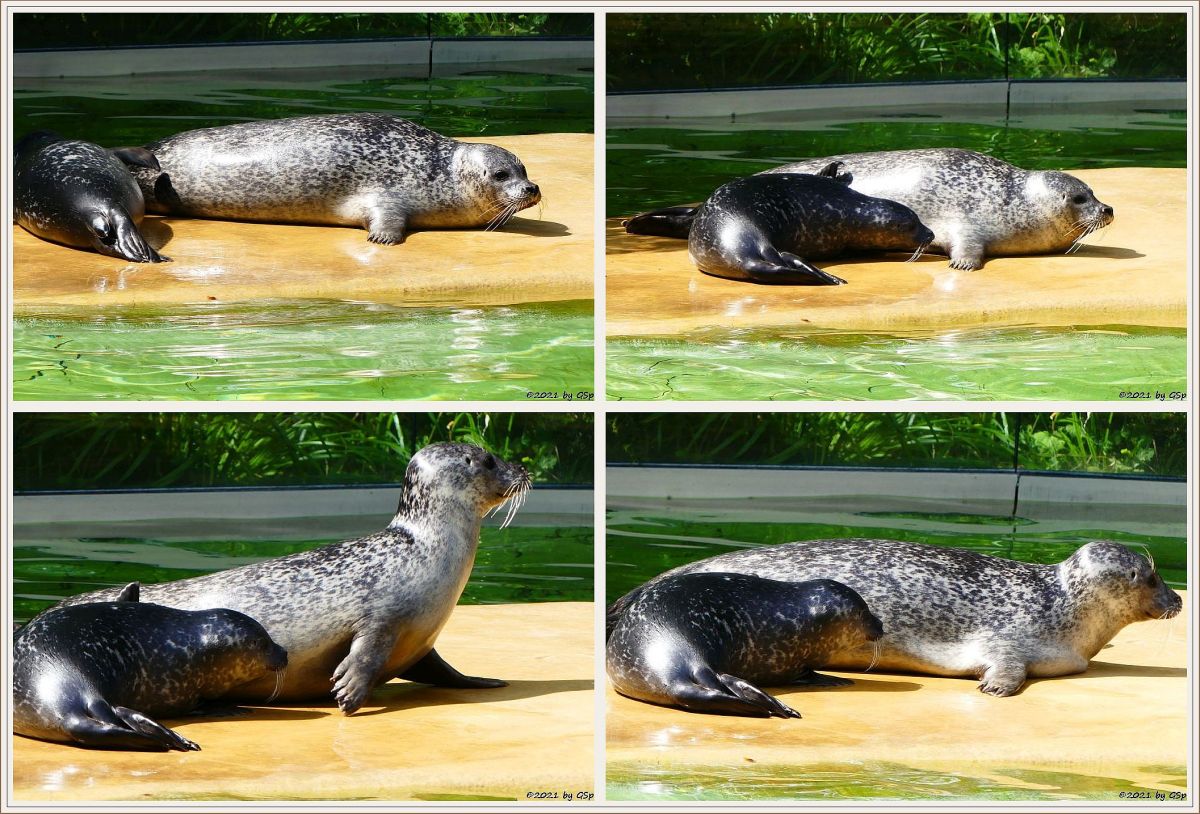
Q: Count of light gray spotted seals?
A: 4